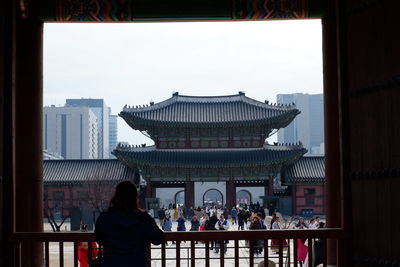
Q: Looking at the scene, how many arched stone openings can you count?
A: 3